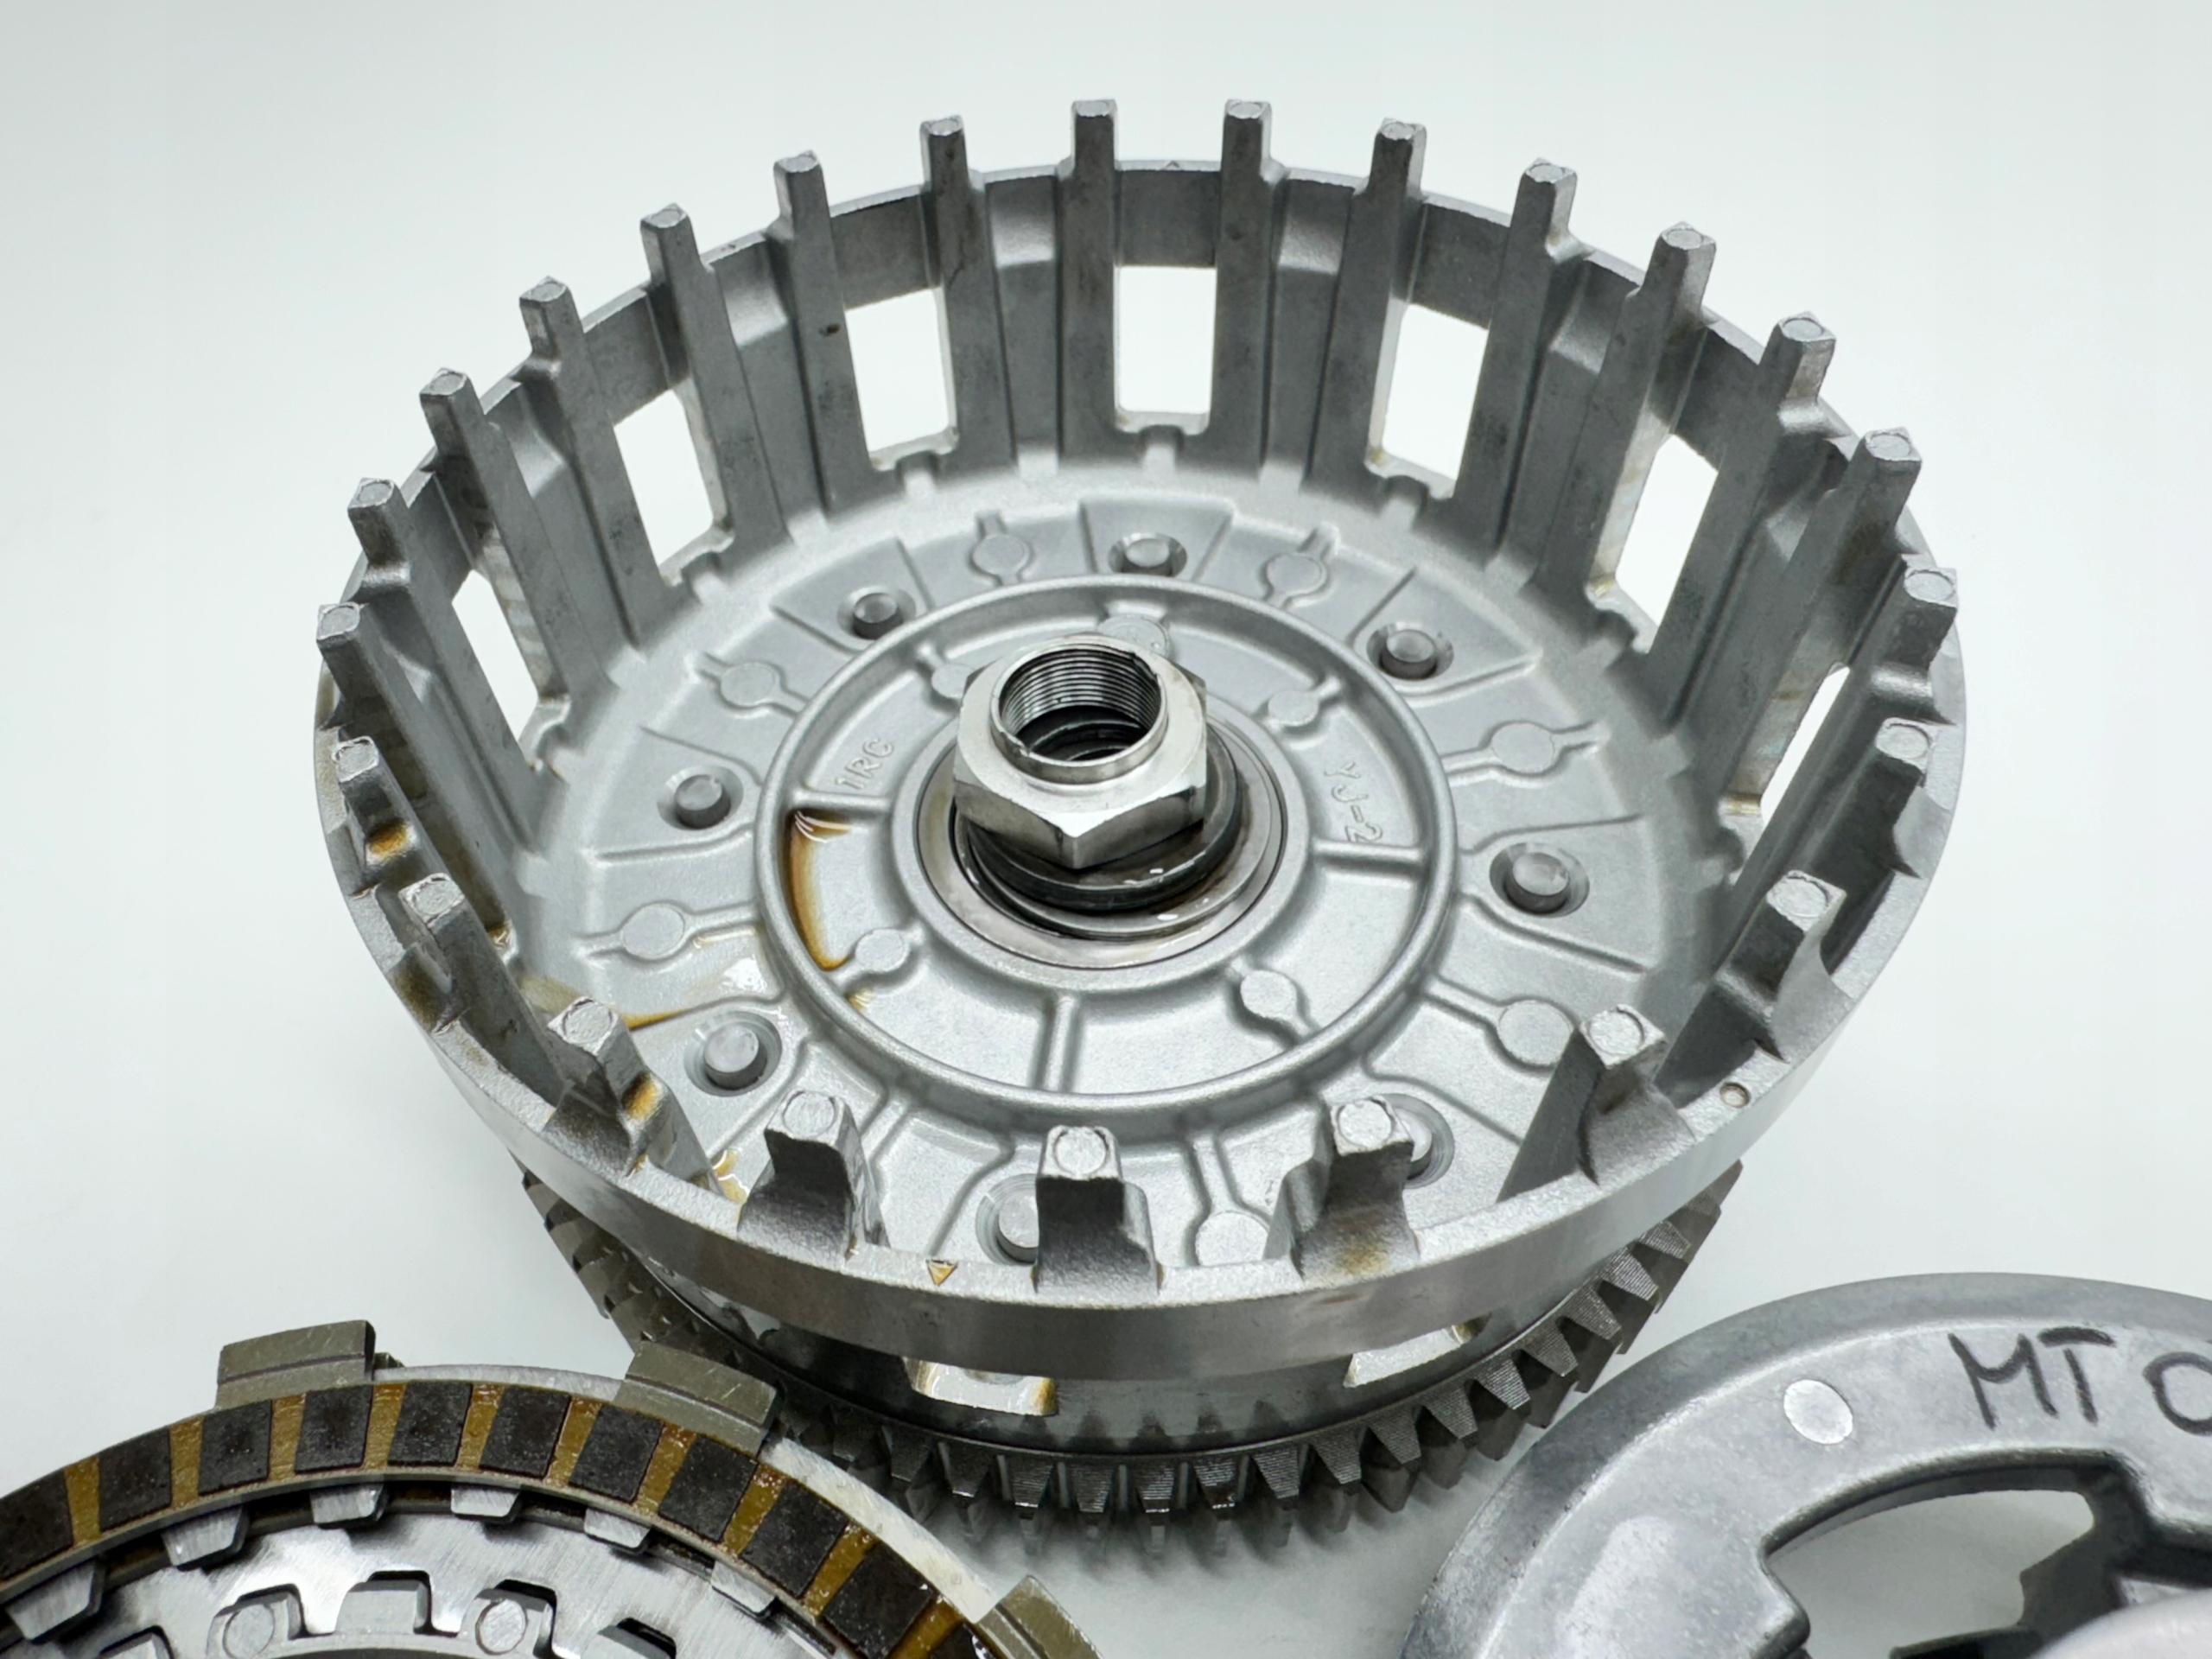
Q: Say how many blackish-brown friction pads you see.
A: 11